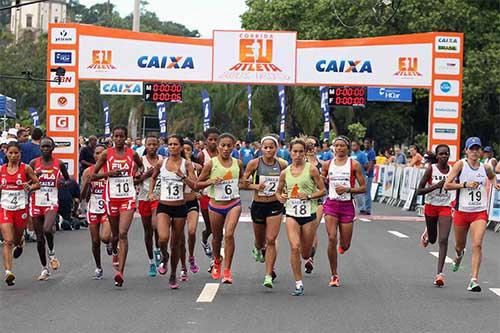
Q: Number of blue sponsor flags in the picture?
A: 7